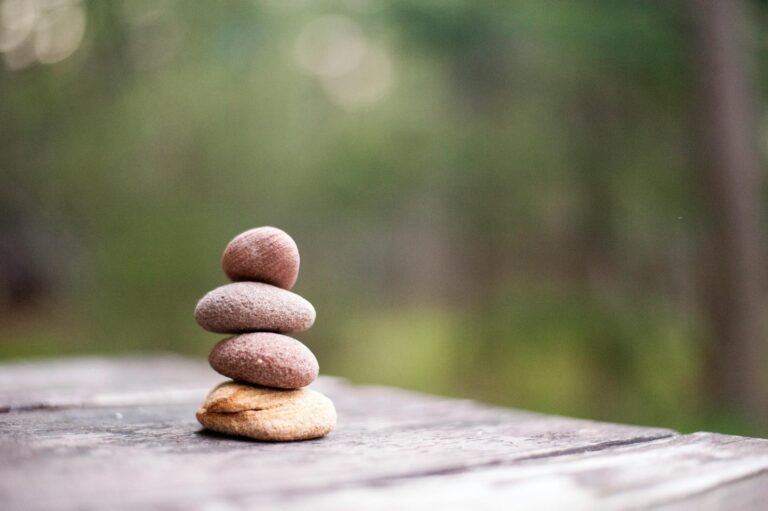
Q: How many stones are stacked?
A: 4